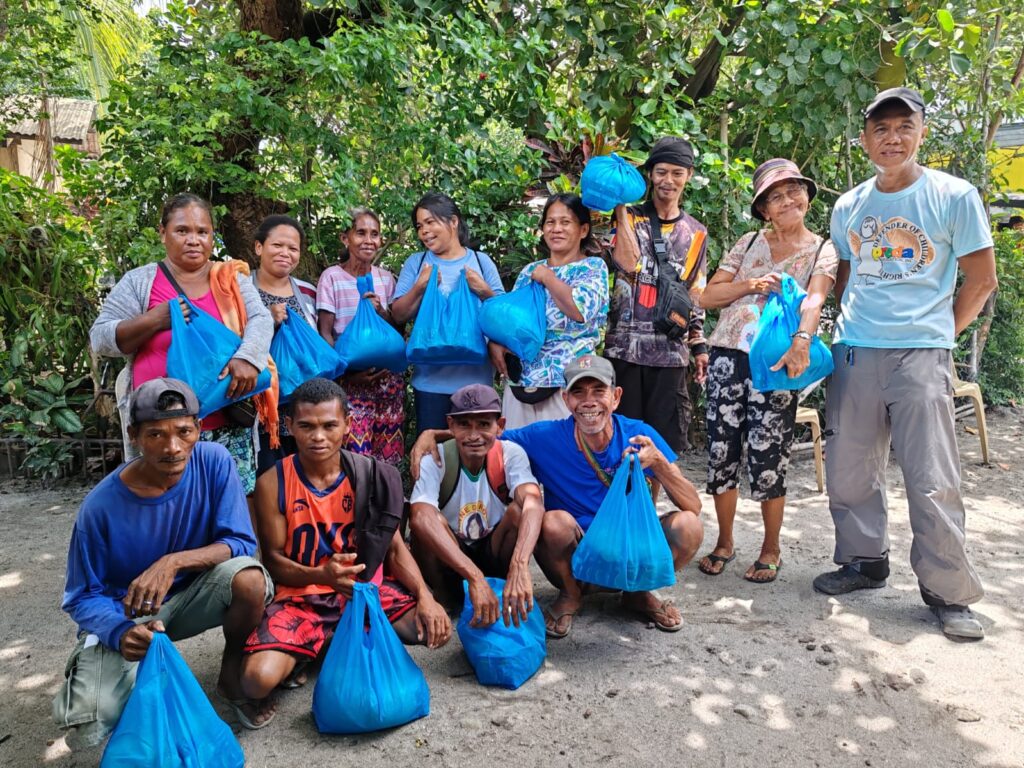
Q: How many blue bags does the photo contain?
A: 11